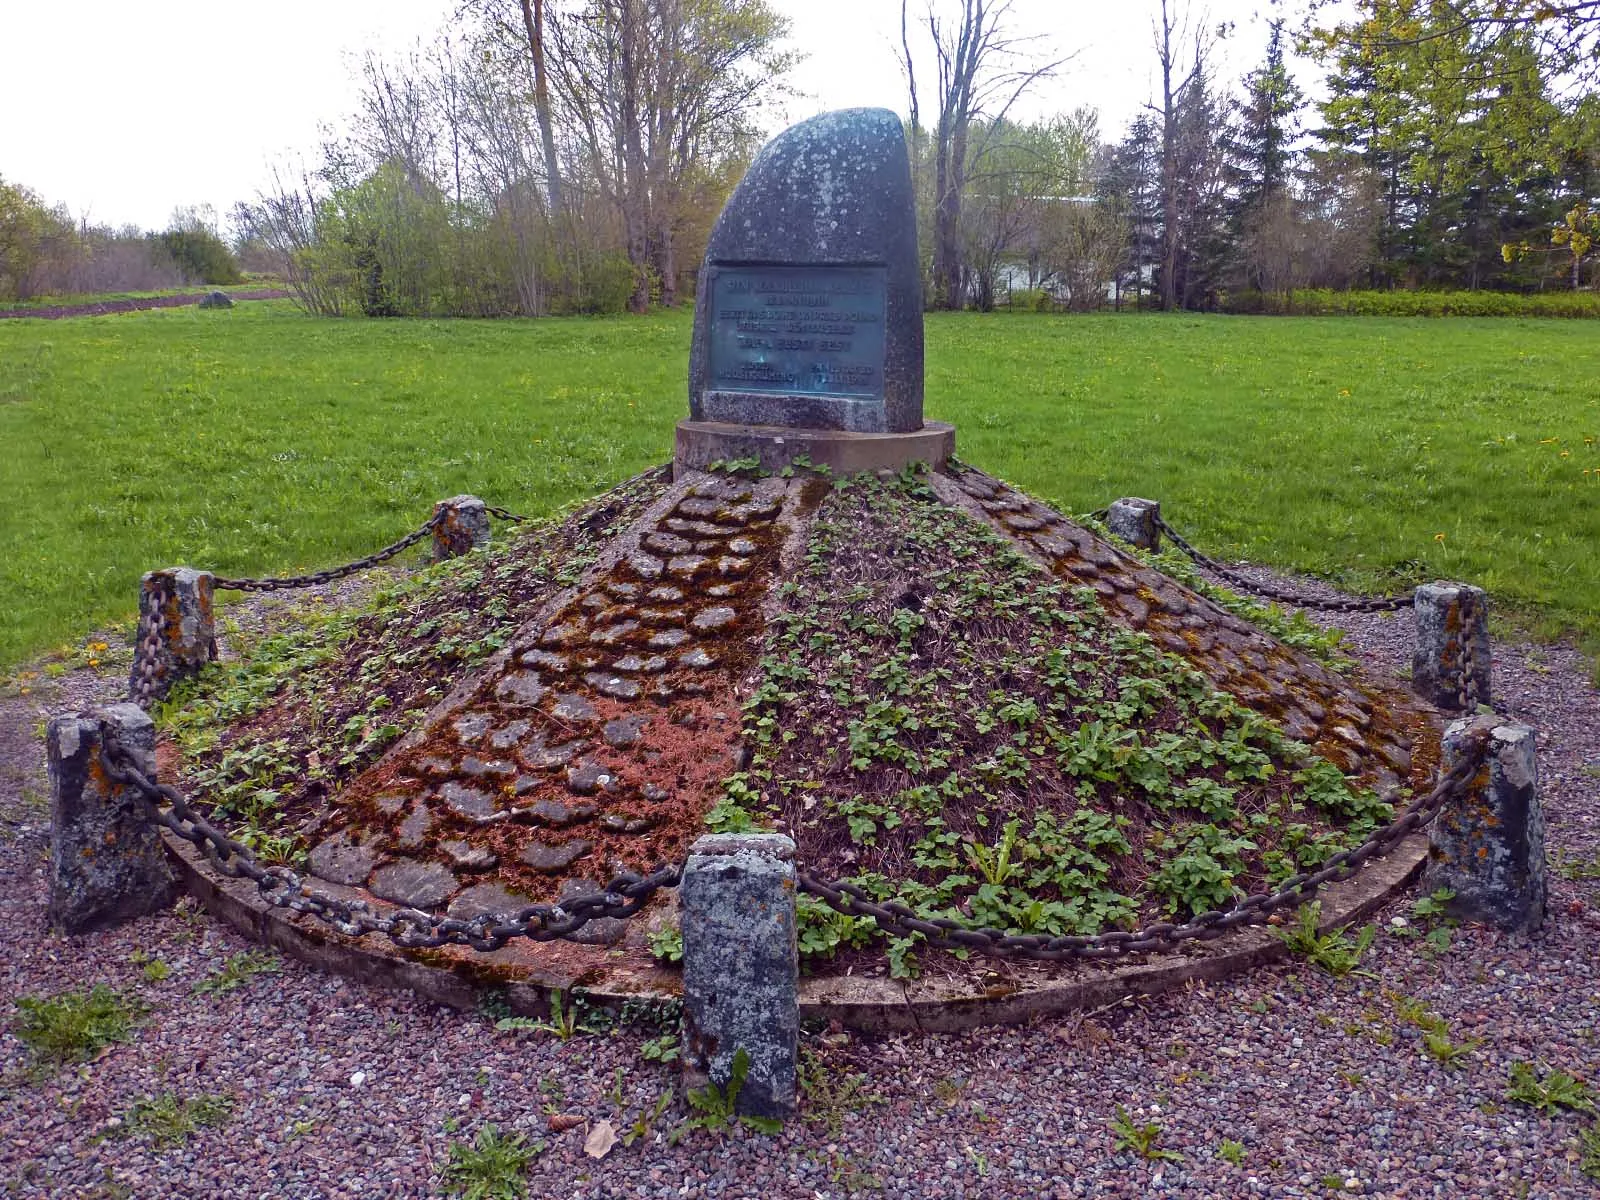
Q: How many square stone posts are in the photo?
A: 7